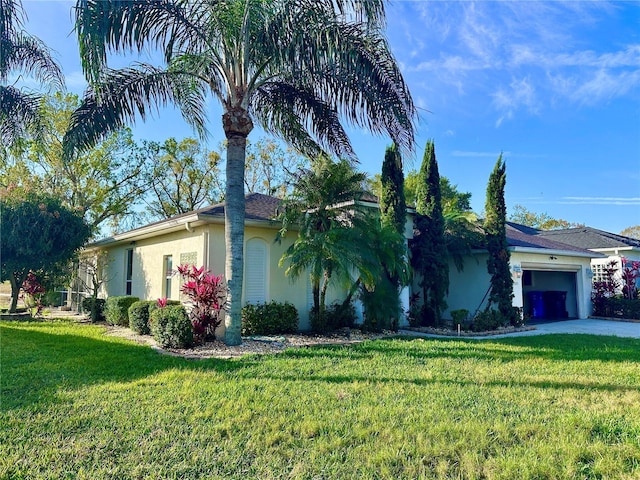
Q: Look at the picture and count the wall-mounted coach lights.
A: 2